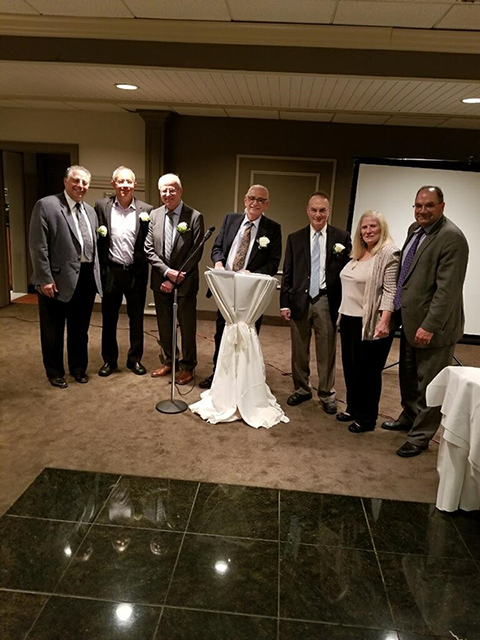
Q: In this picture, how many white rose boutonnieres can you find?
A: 5